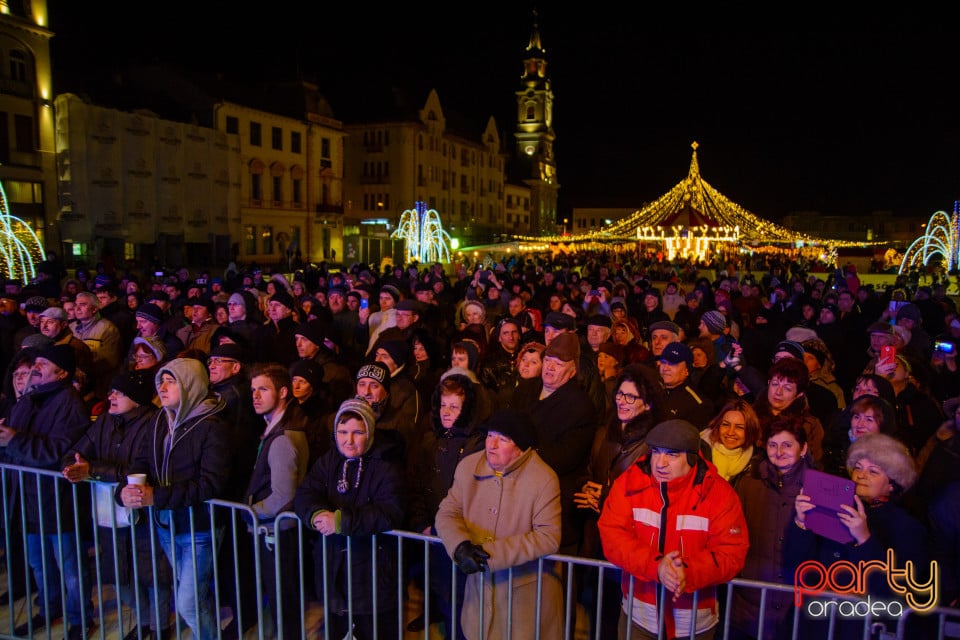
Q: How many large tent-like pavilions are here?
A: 1